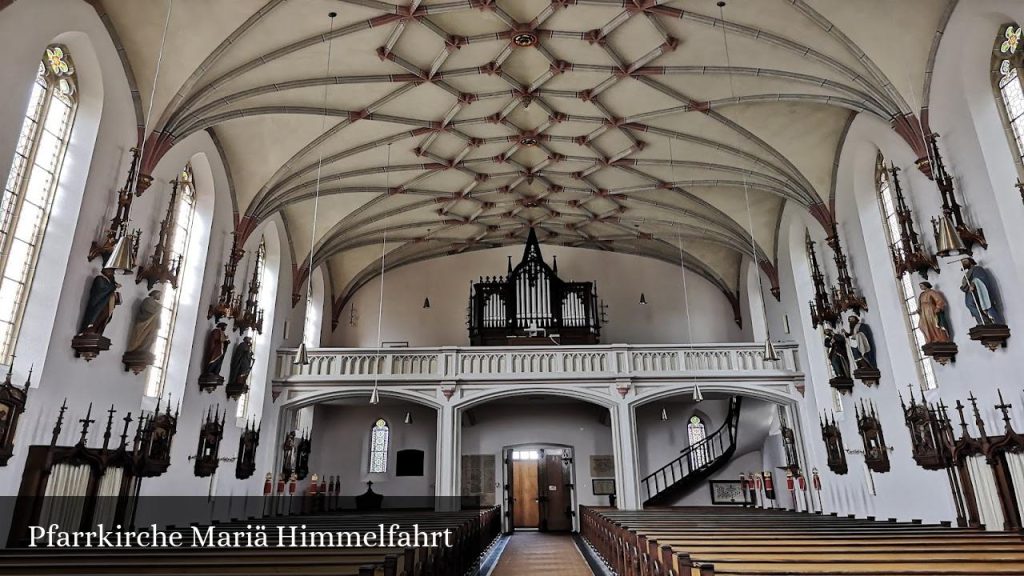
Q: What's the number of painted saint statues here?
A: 8